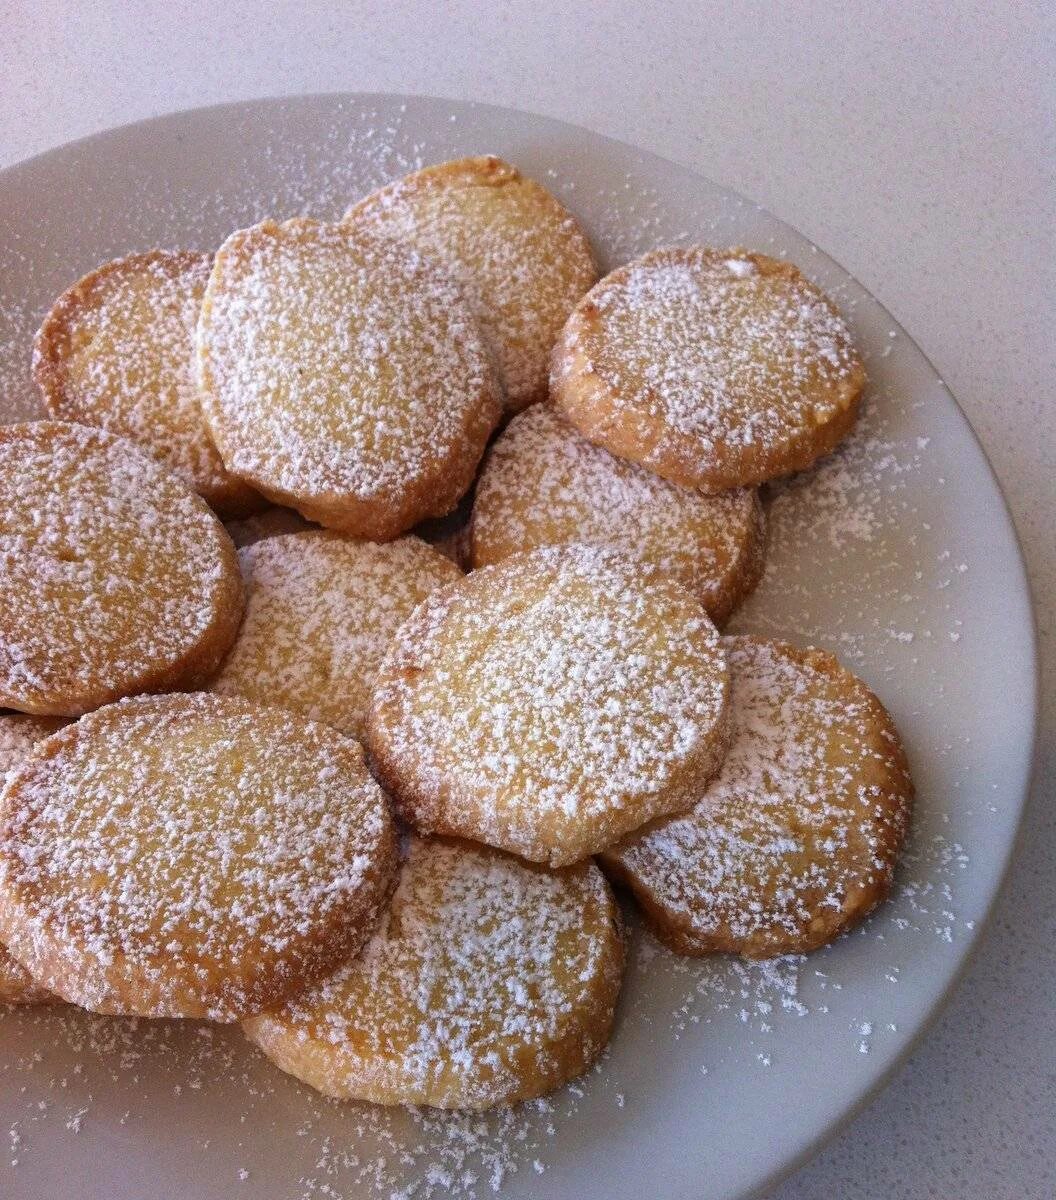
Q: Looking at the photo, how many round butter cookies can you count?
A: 12